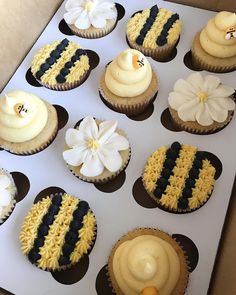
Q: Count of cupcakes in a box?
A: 12